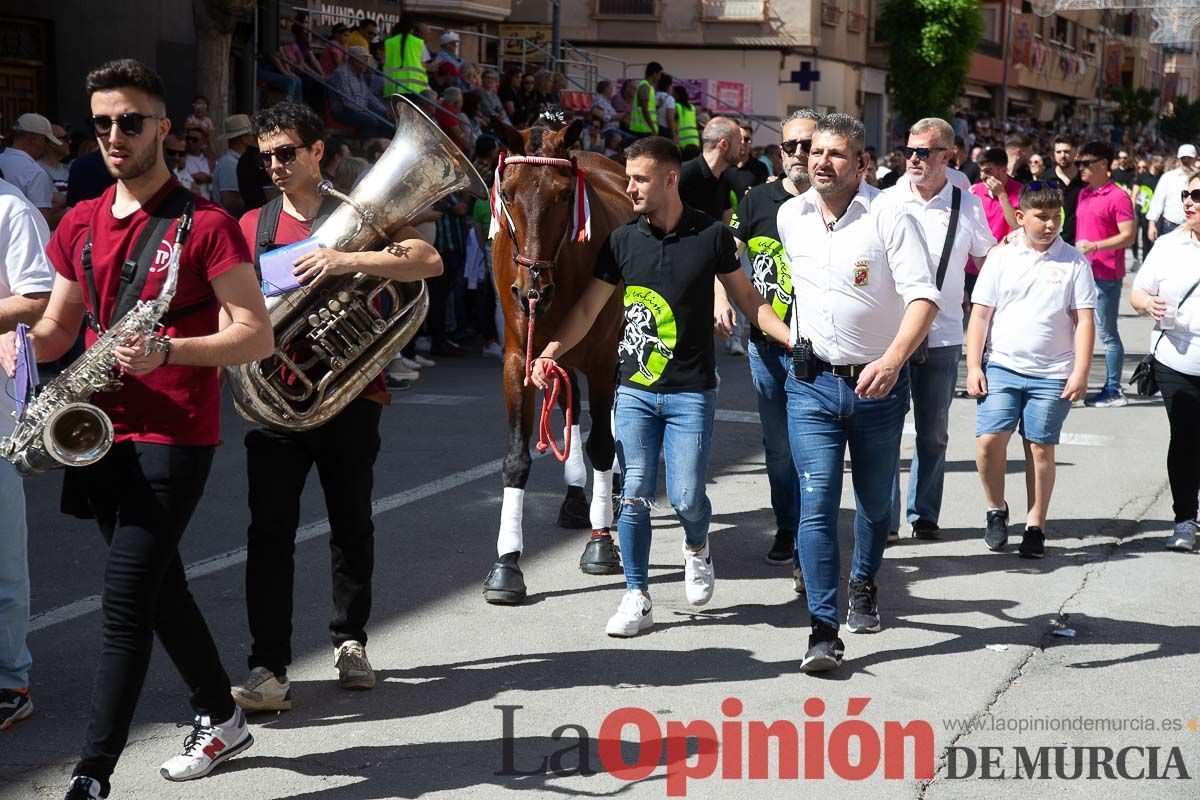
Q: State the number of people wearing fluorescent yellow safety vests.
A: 3